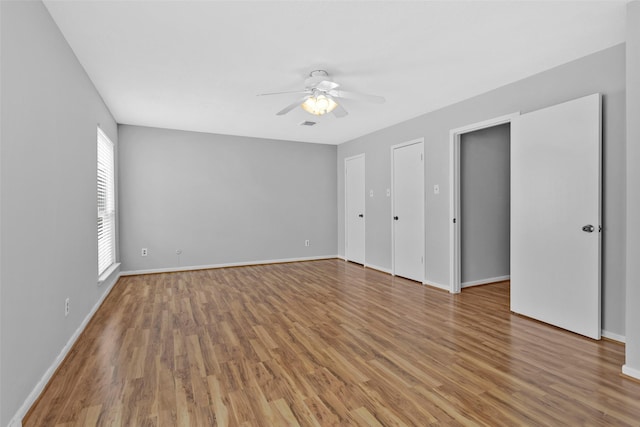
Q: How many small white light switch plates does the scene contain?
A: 3